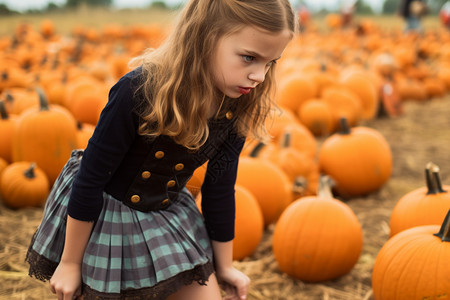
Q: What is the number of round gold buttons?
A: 7